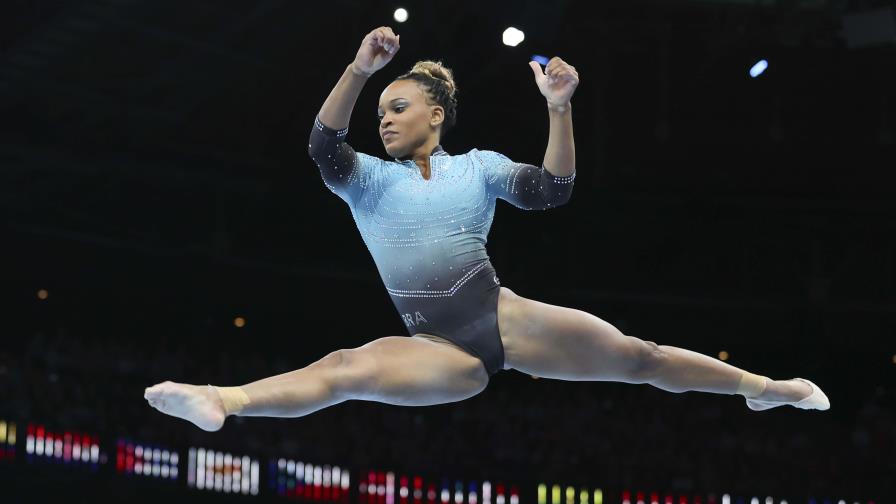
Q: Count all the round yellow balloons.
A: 0